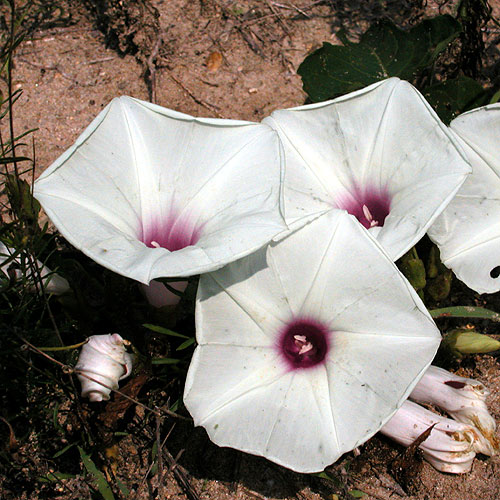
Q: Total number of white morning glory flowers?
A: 4